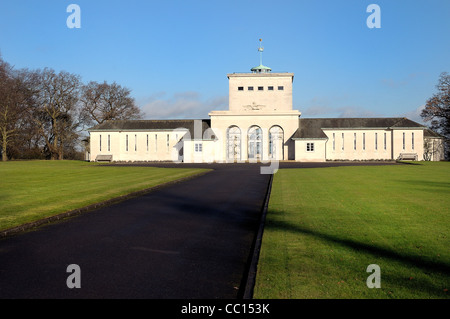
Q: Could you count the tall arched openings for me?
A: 3